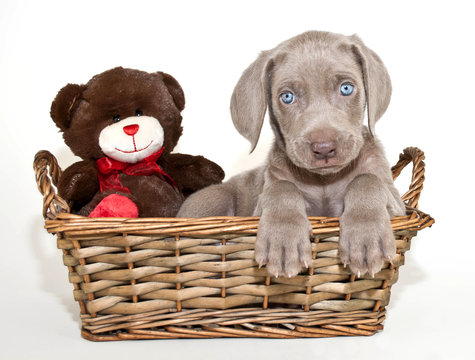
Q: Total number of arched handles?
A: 2